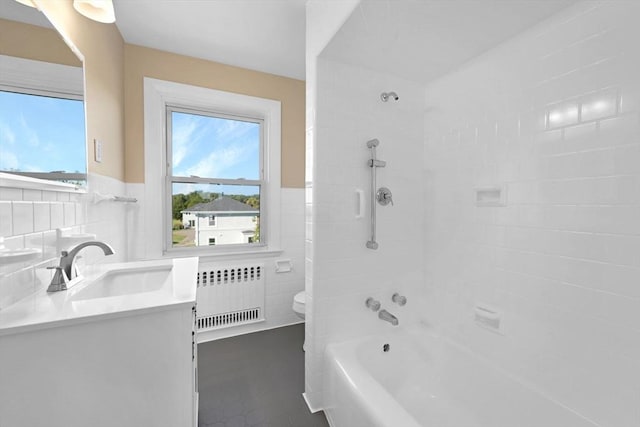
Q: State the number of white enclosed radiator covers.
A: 1